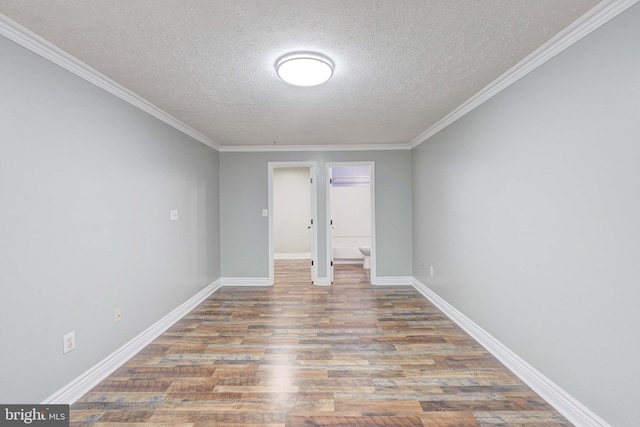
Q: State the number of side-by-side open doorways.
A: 2